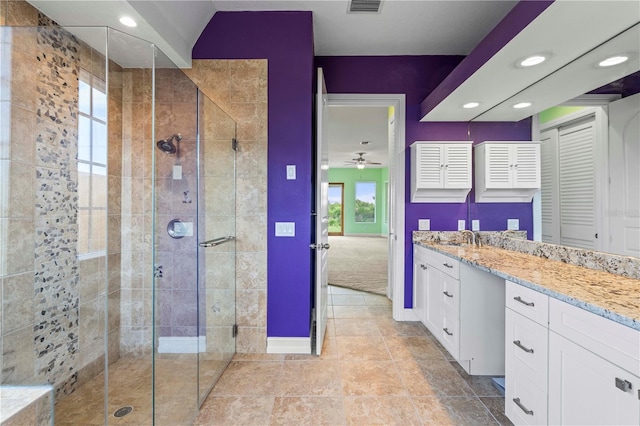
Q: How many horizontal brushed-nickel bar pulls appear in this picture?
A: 6